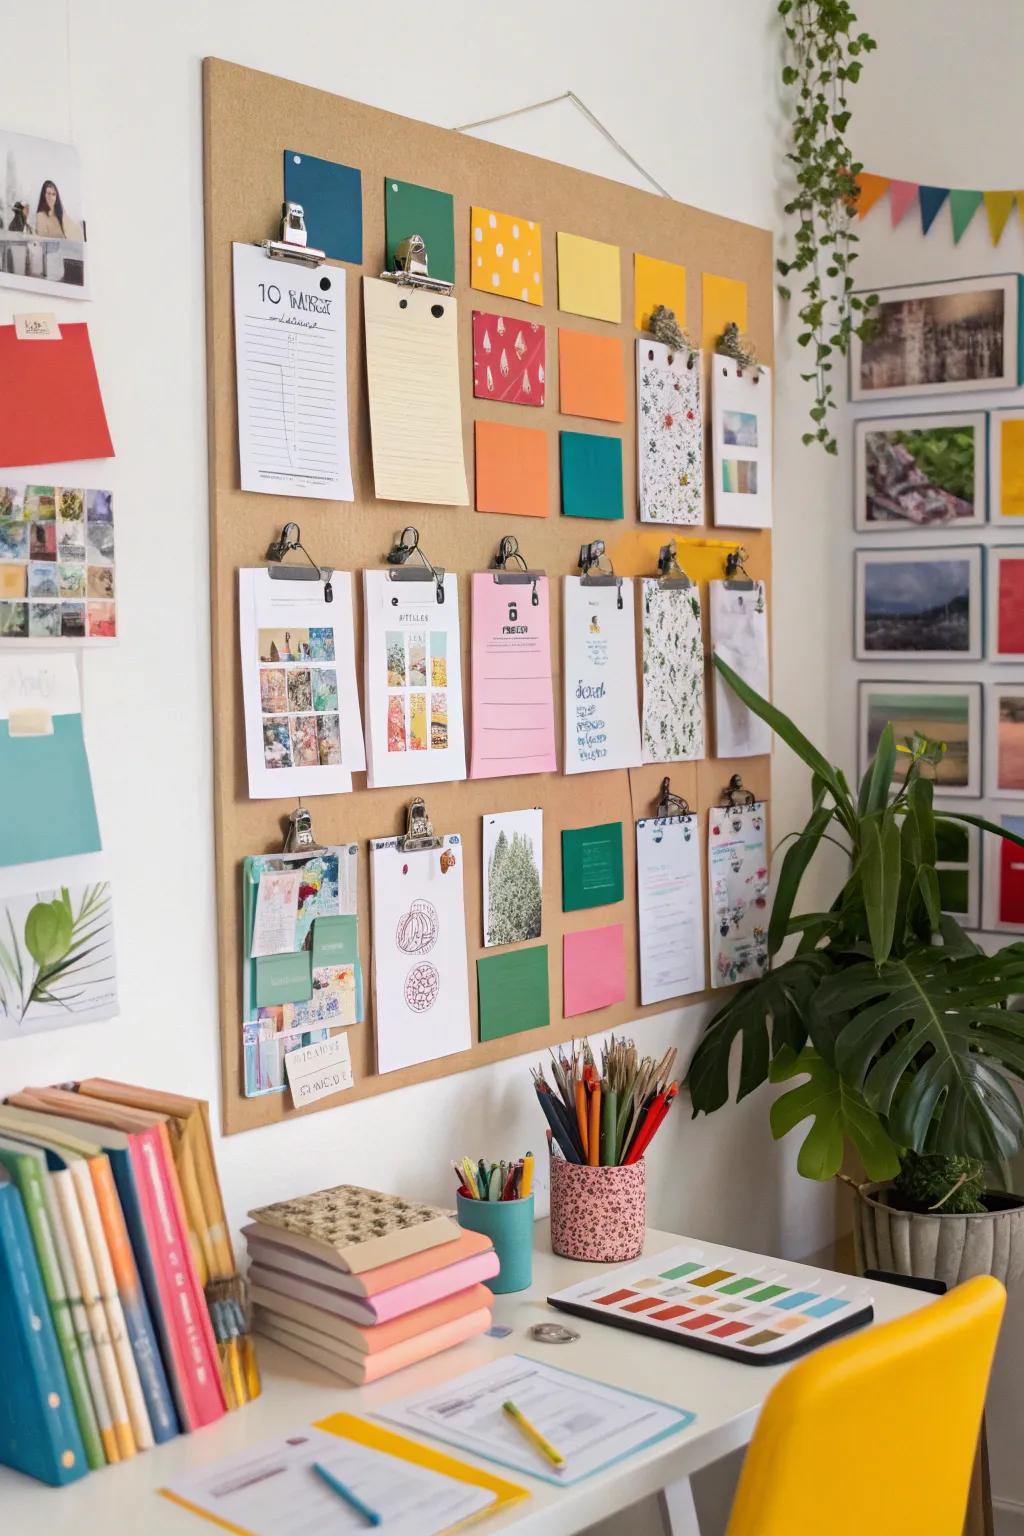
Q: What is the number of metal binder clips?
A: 14